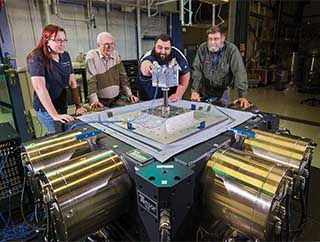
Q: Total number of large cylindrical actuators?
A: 4